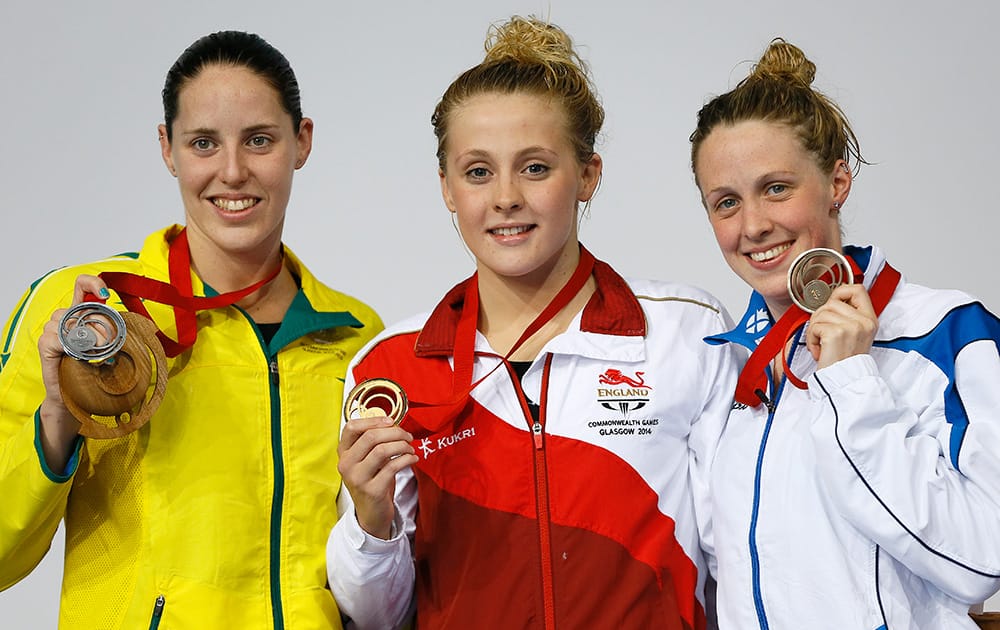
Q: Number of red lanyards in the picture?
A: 3